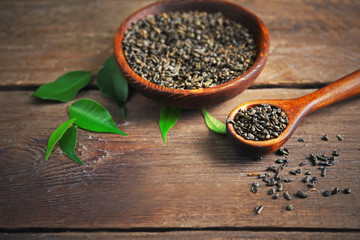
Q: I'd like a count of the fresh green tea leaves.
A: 7